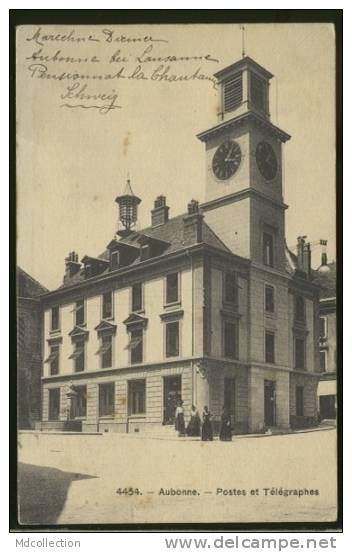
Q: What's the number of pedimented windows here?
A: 3